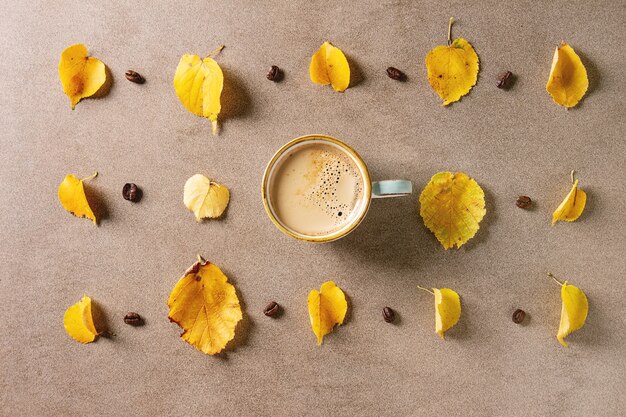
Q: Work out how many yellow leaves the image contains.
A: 14